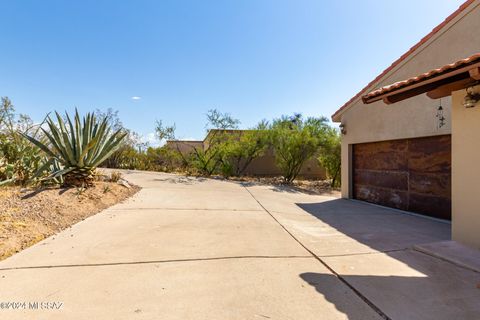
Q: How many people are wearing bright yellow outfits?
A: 0